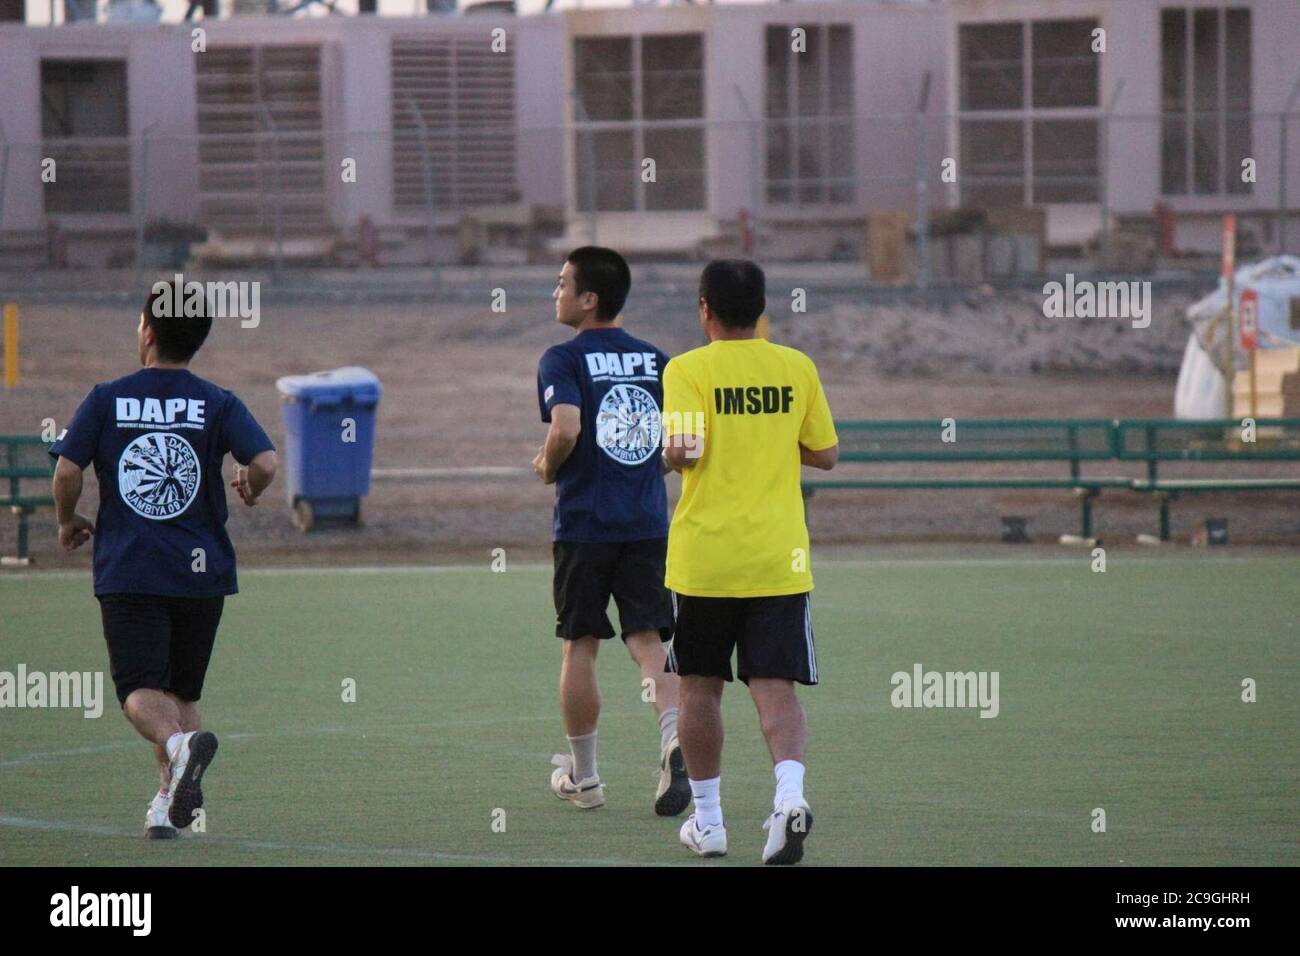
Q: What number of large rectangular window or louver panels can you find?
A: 7